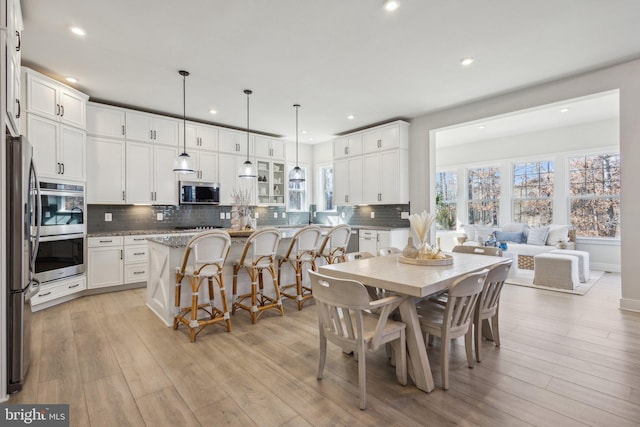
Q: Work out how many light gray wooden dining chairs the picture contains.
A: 6